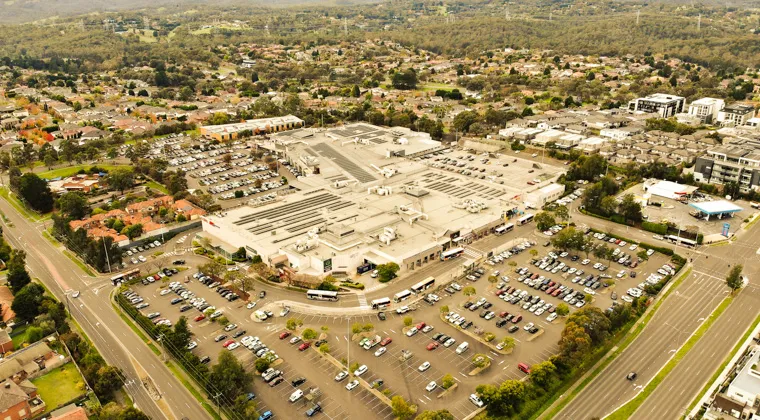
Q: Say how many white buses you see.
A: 9